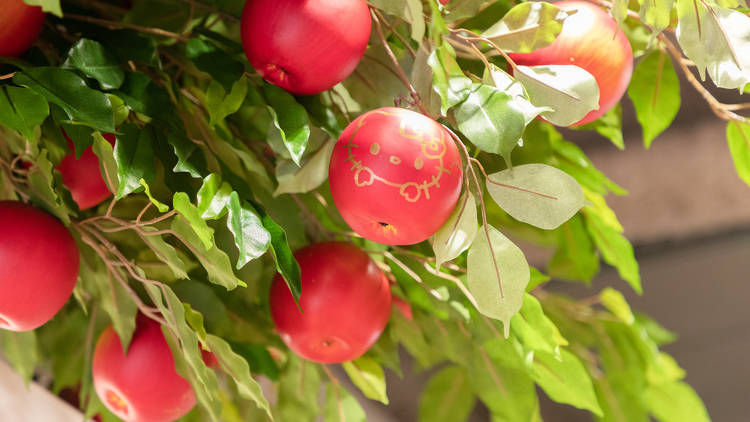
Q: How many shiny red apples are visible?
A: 8